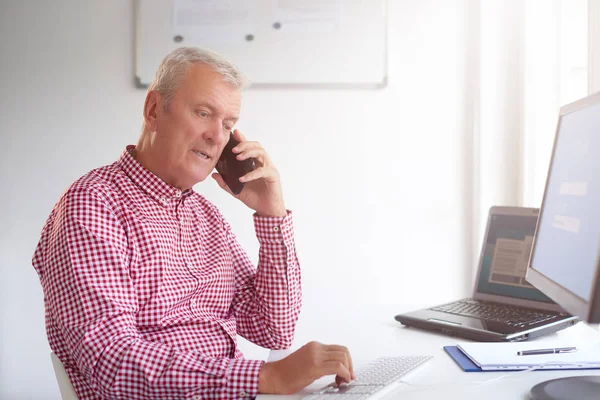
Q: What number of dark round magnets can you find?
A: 3